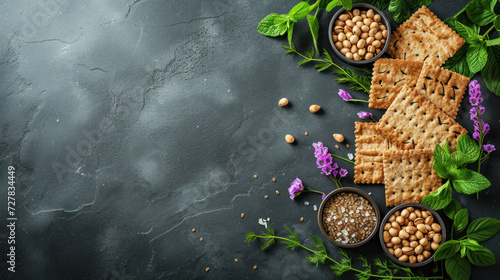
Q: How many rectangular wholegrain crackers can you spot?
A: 6